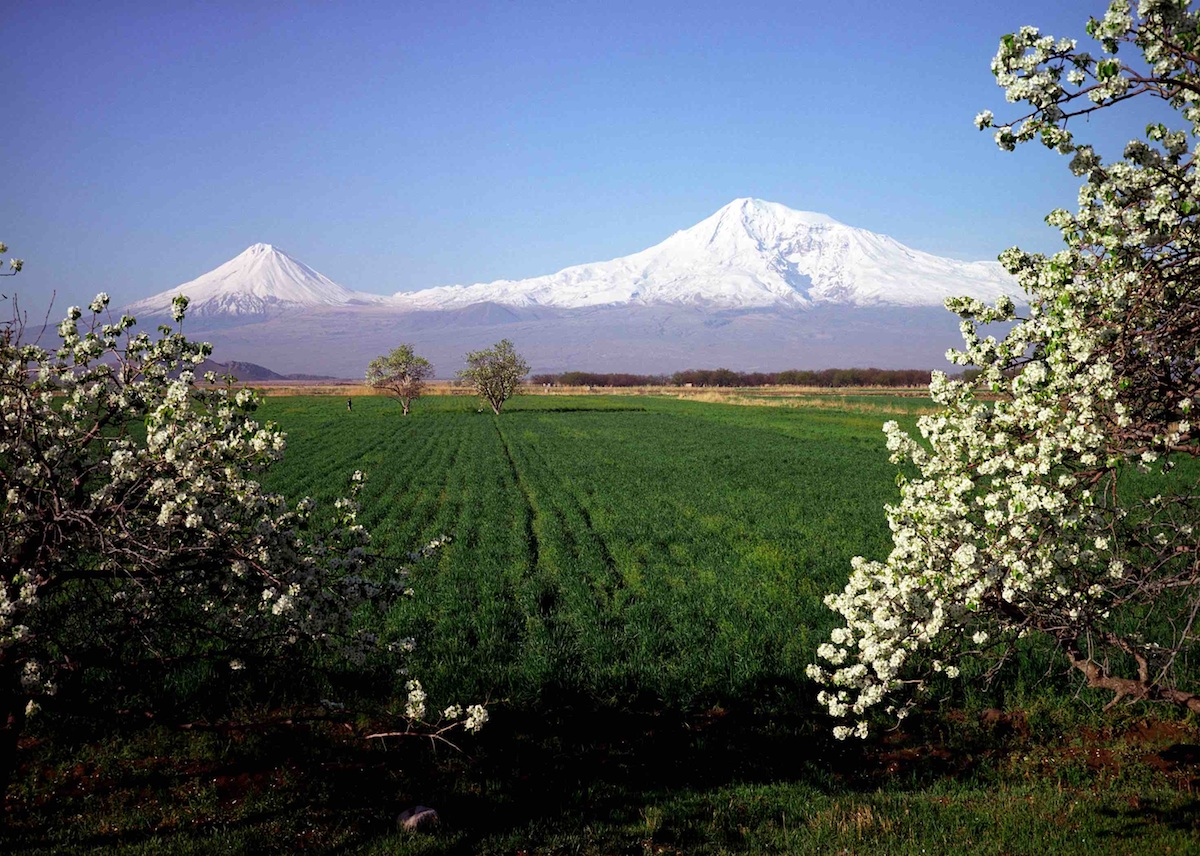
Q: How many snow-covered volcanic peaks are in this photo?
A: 2